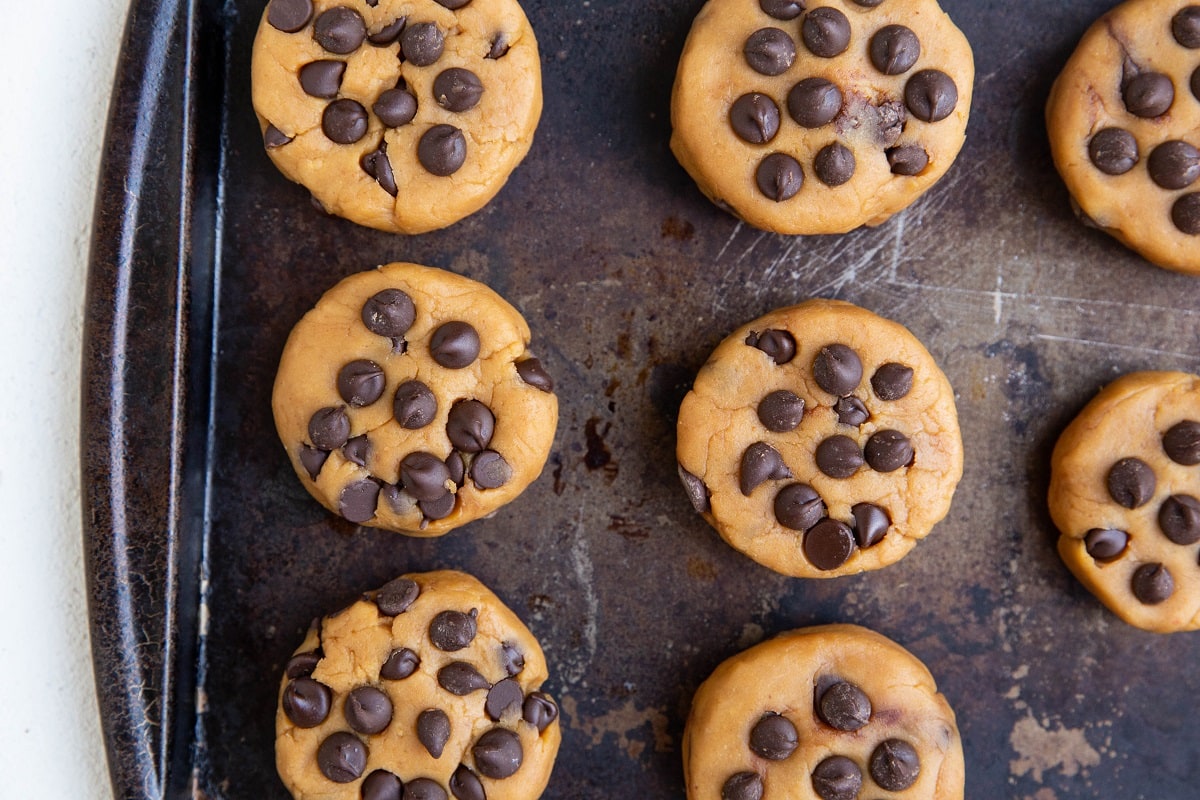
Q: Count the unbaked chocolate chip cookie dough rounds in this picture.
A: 8